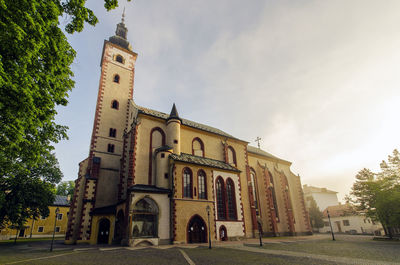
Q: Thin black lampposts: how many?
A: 4